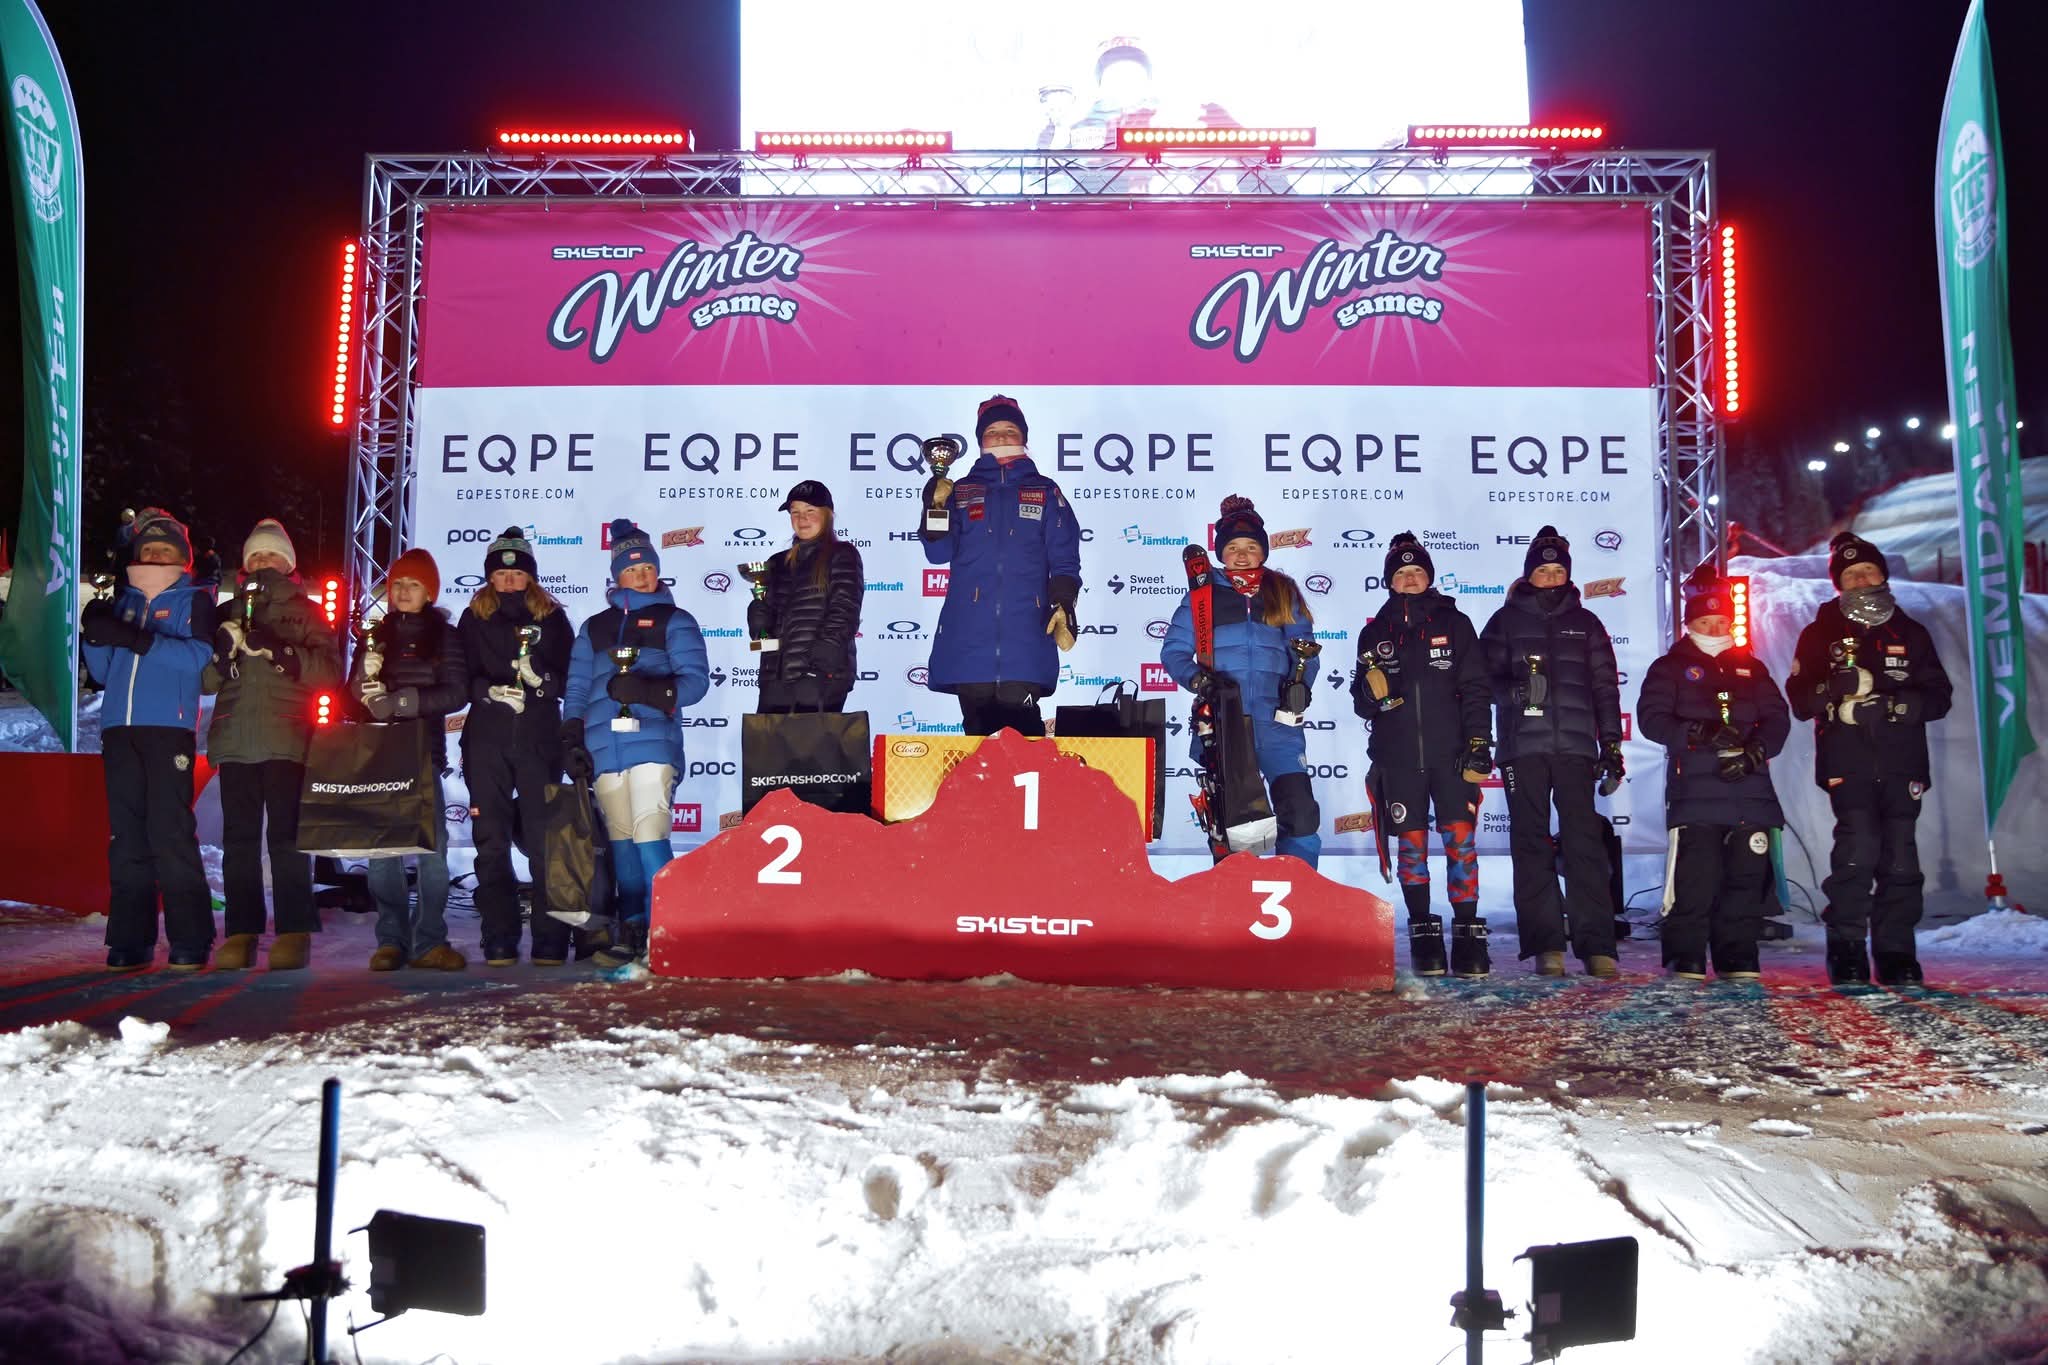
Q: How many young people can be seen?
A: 12